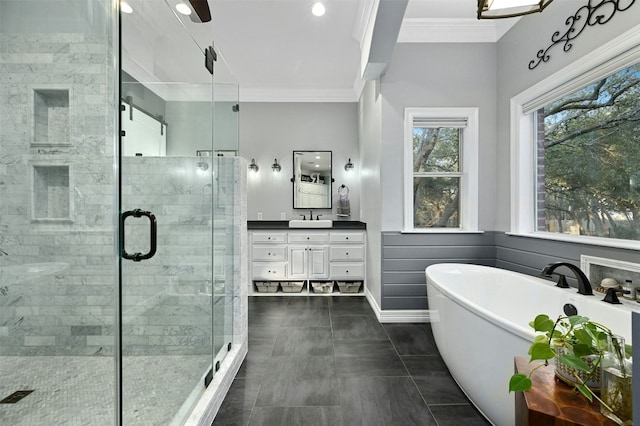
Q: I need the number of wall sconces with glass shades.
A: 3